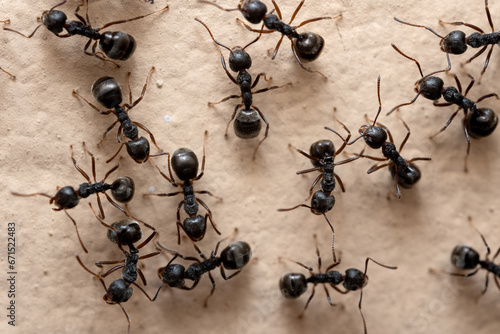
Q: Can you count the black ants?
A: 14